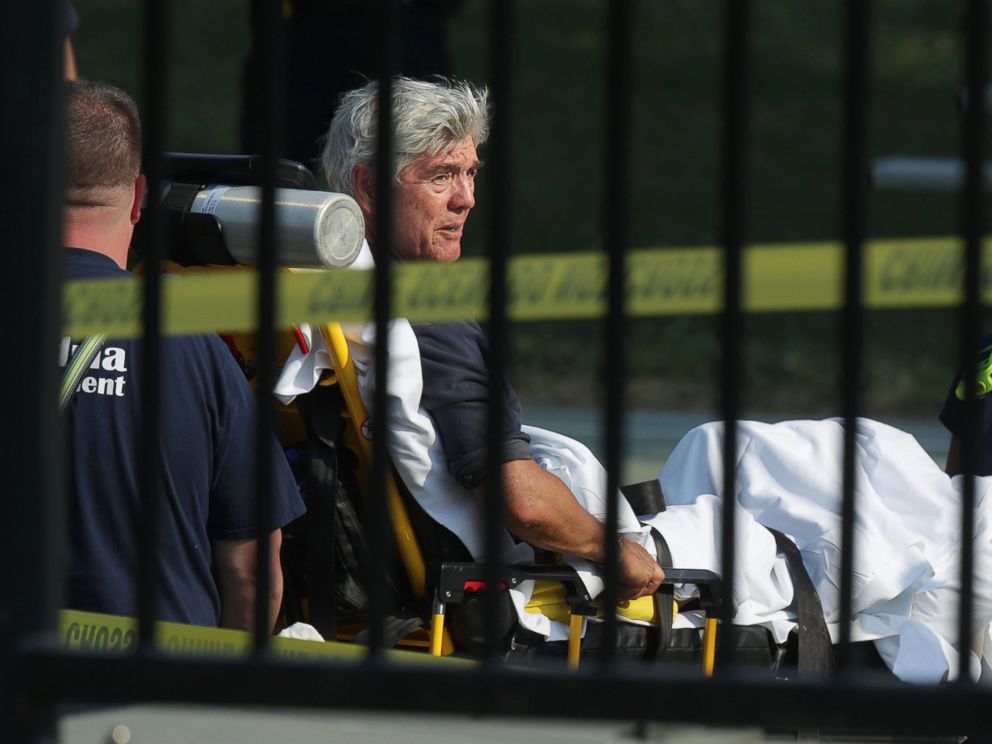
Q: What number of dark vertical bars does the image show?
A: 9